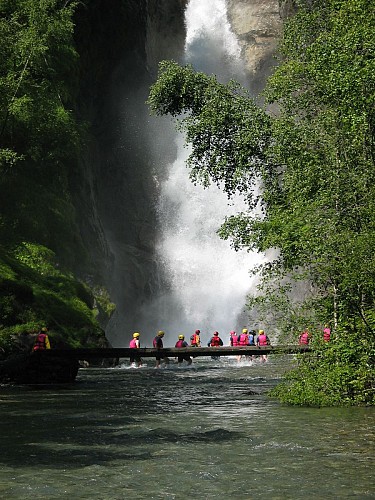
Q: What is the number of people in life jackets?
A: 12